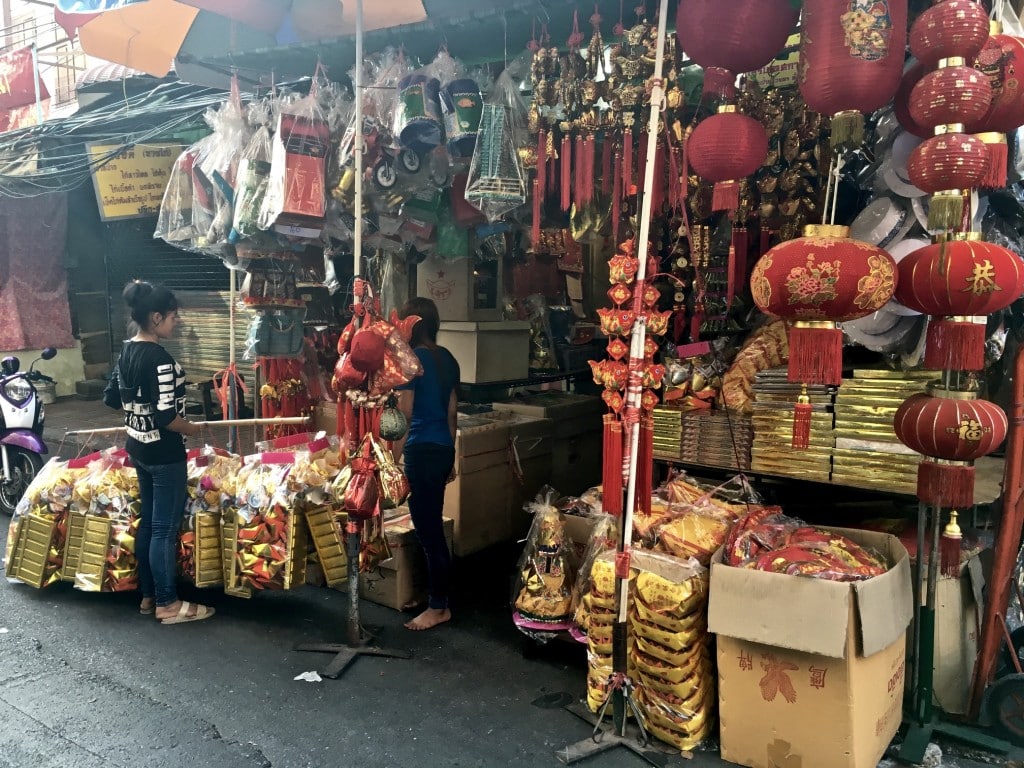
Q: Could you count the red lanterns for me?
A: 10